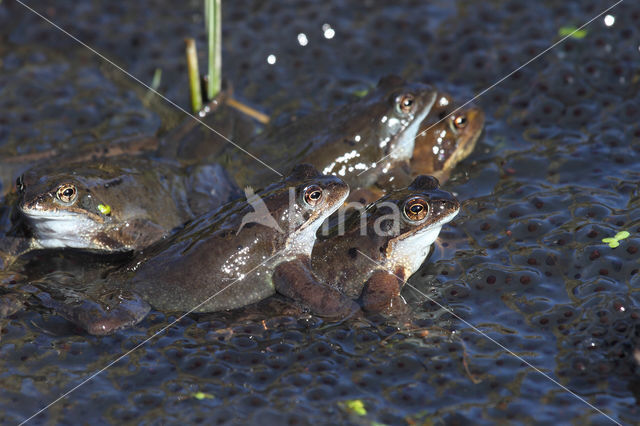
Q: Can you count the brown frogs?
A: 5